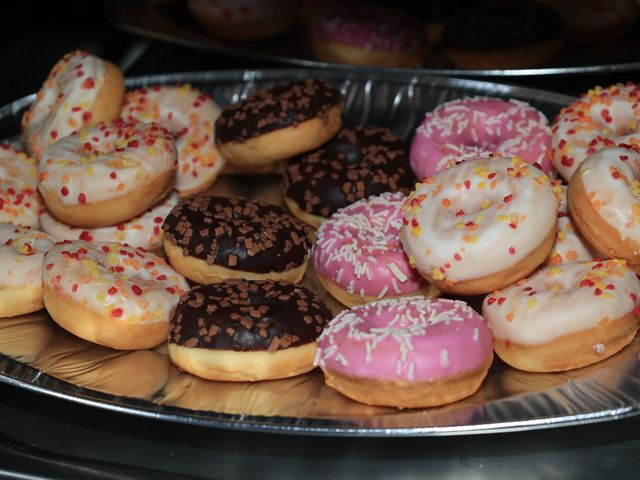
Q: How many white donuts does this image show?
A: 12